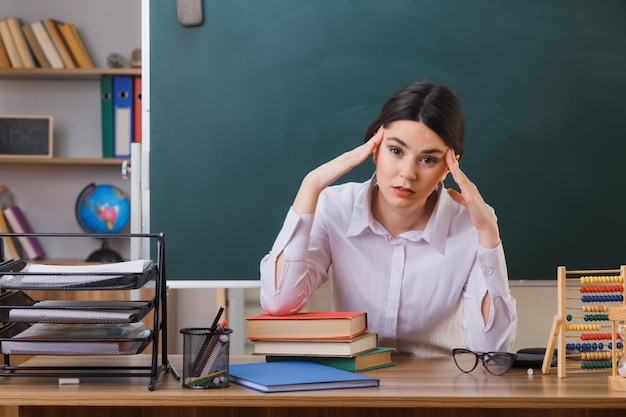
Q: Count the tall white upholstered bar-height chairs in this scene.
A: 0